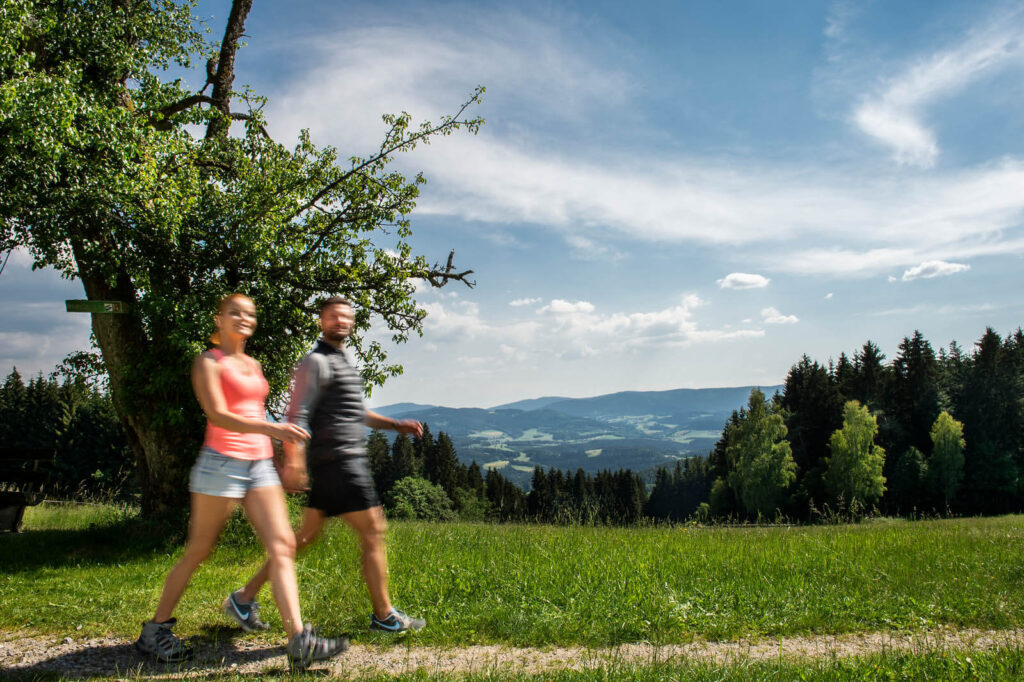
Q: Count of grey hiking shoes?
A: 2